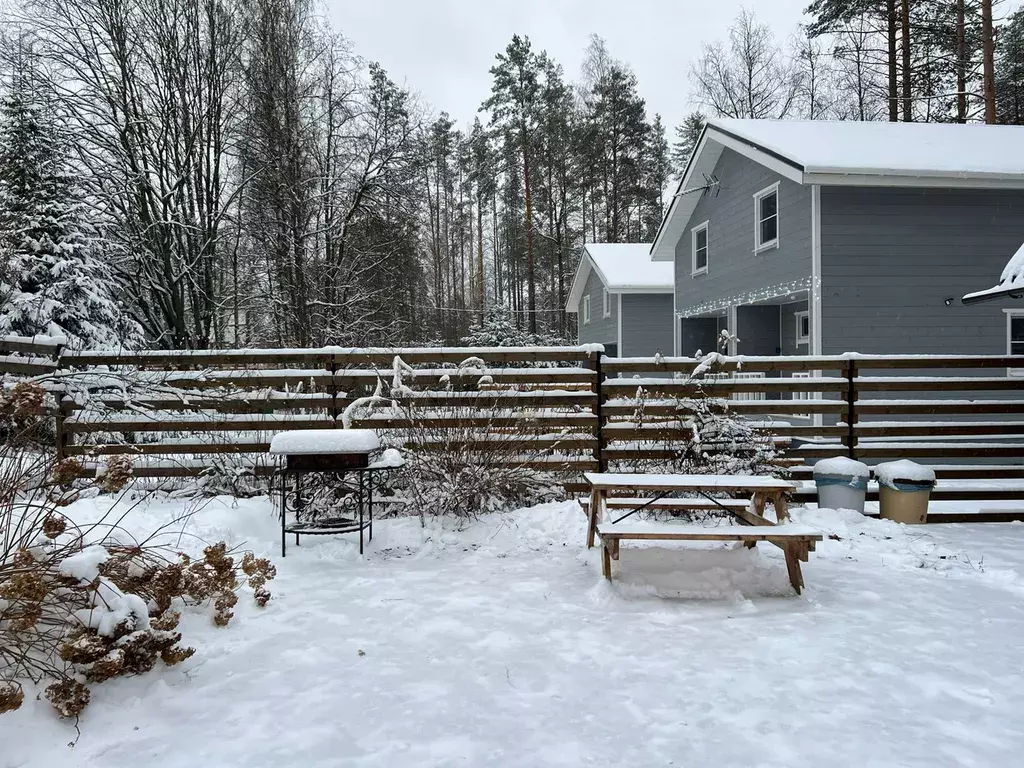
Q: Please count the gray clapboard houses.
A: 2